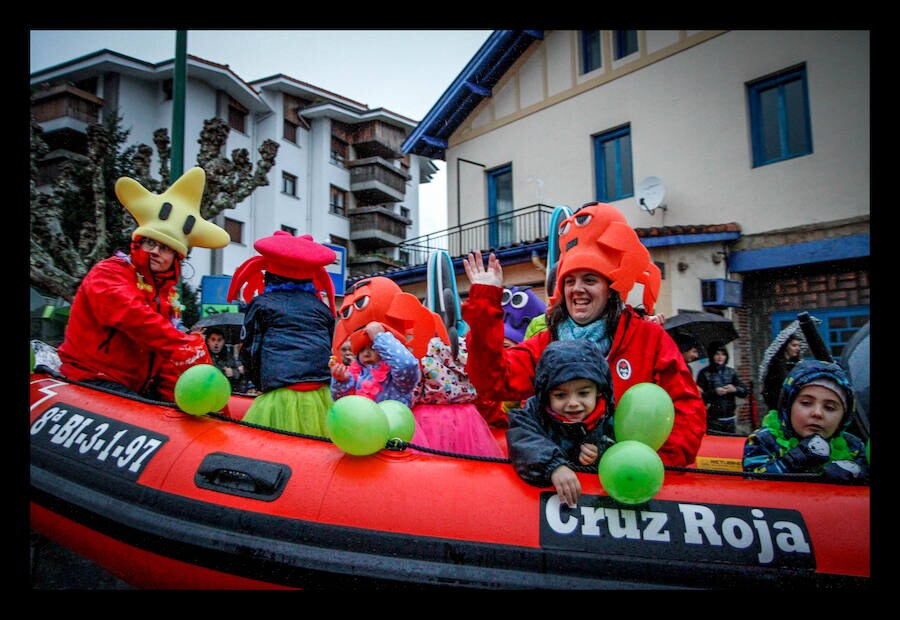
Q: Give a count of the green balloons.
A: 5